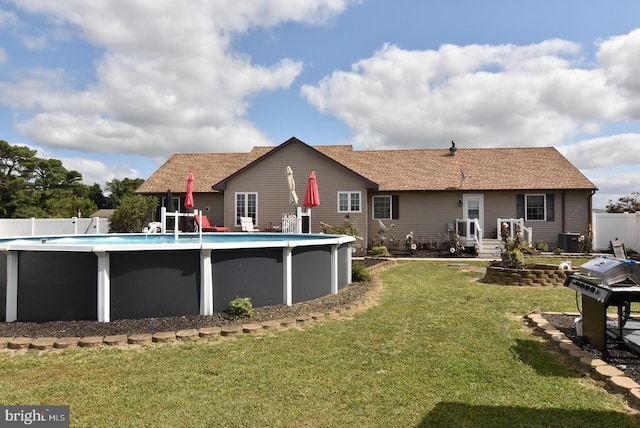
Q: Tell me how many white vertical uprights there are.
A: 6